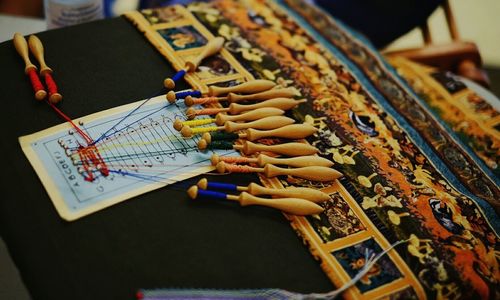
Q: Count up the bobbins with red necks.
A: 2